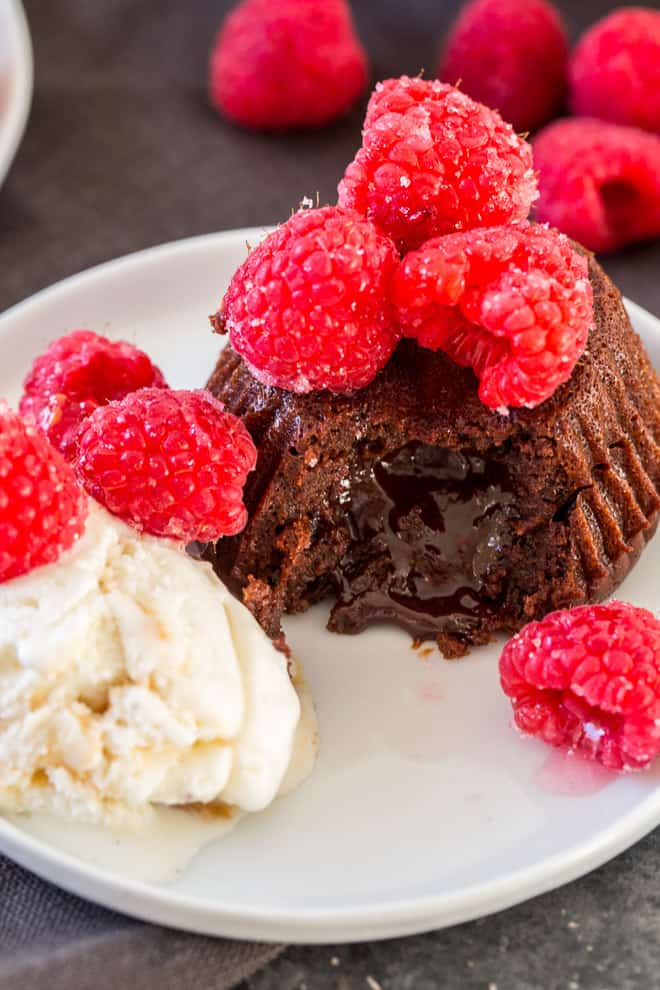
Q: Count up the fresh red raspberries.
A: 11